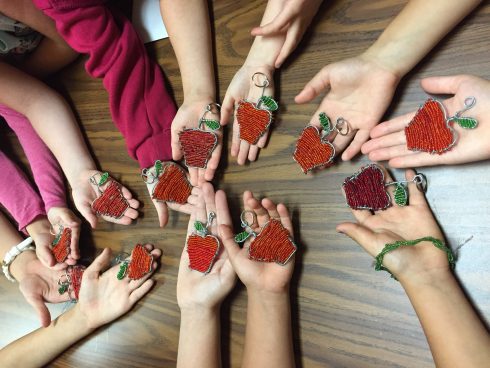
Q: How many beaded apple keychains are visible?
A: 12